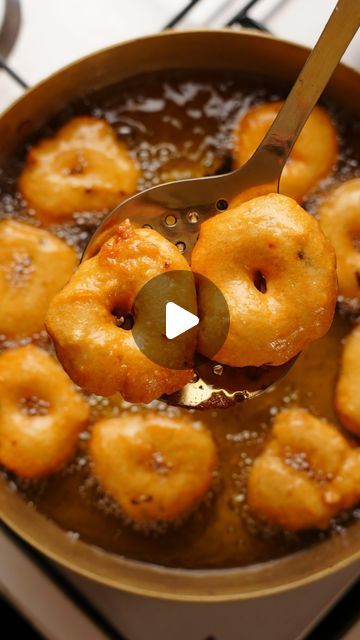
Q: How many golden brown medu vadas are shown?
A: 10